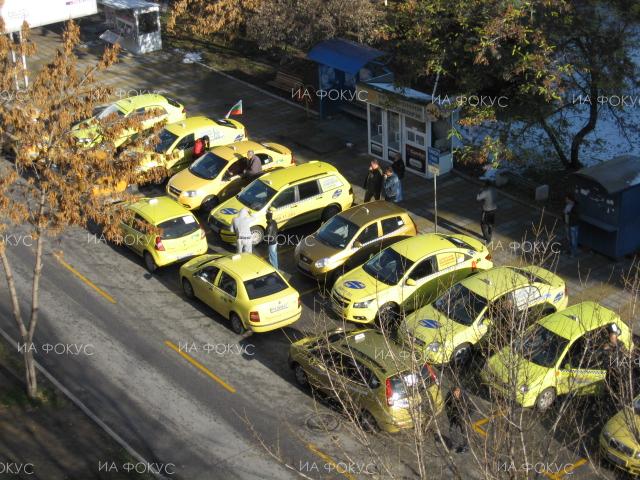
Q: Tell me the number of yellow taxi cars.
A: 12